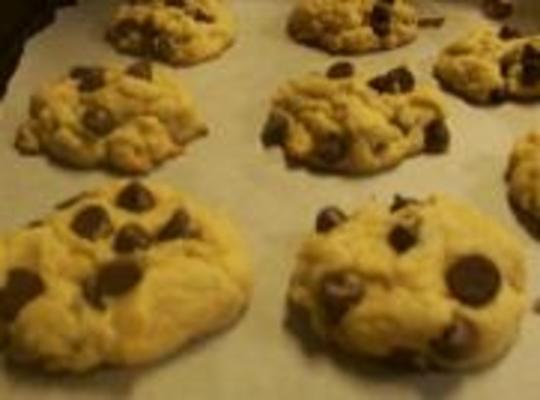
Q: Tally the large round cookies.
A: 2